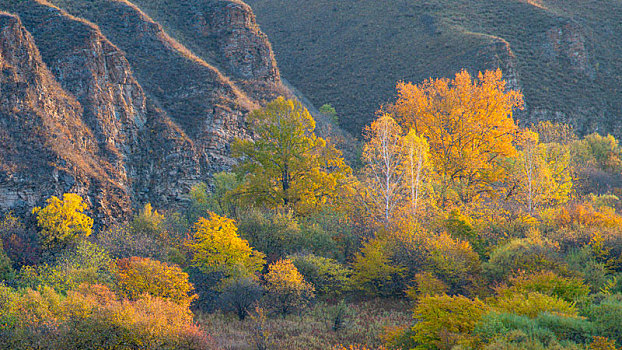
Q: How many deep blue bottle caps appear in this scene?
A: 0